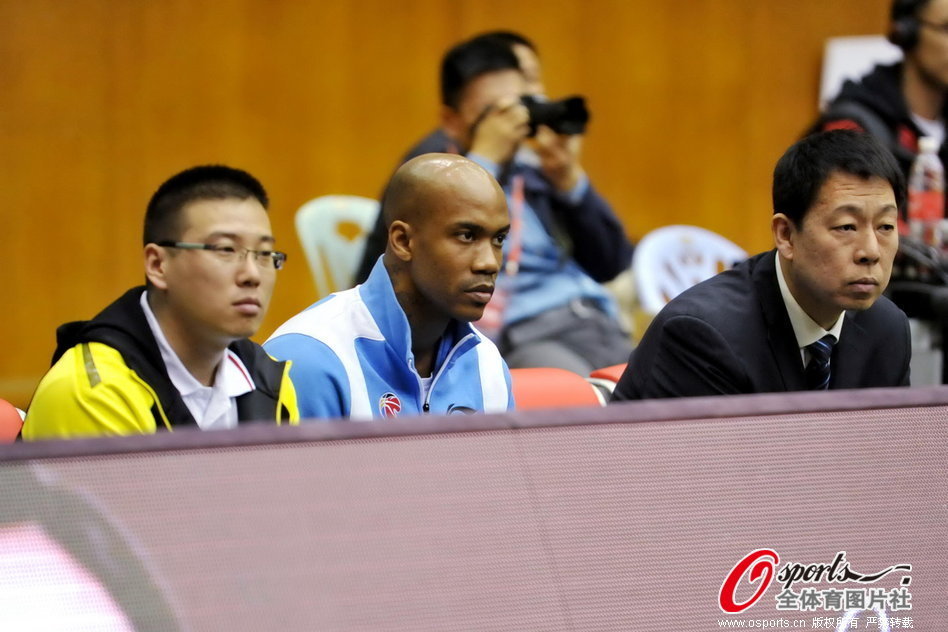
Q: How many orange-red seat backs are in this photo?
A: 3